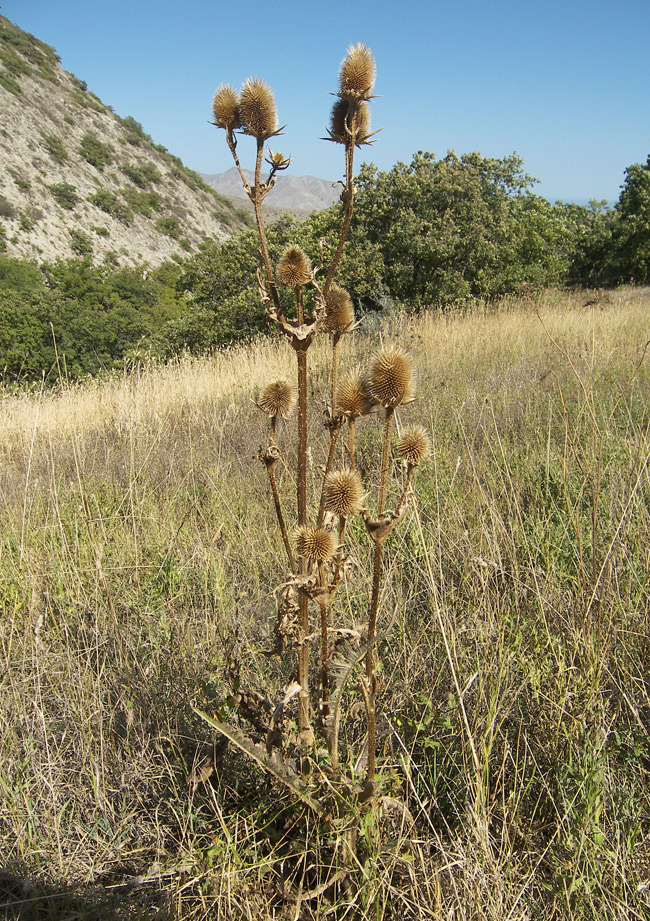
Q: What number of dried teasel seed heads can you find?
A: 13